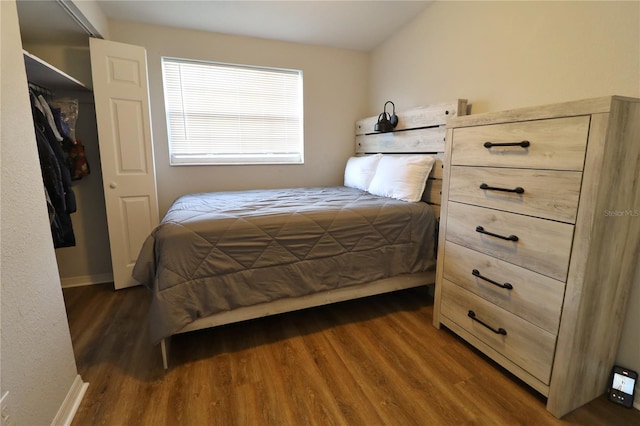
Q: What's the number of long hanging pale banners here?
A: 0